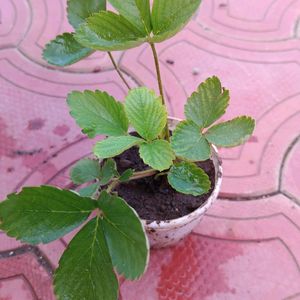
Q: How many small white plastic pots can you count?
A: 1